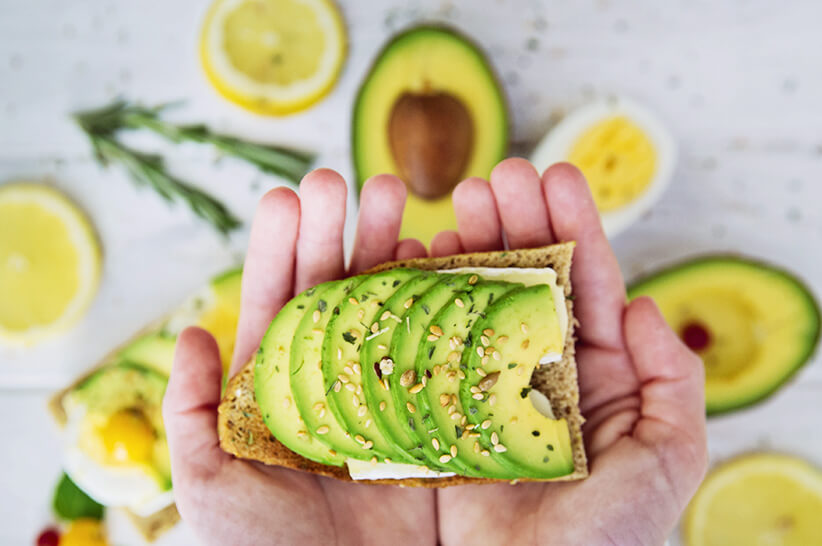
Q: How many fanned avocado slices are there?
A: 7